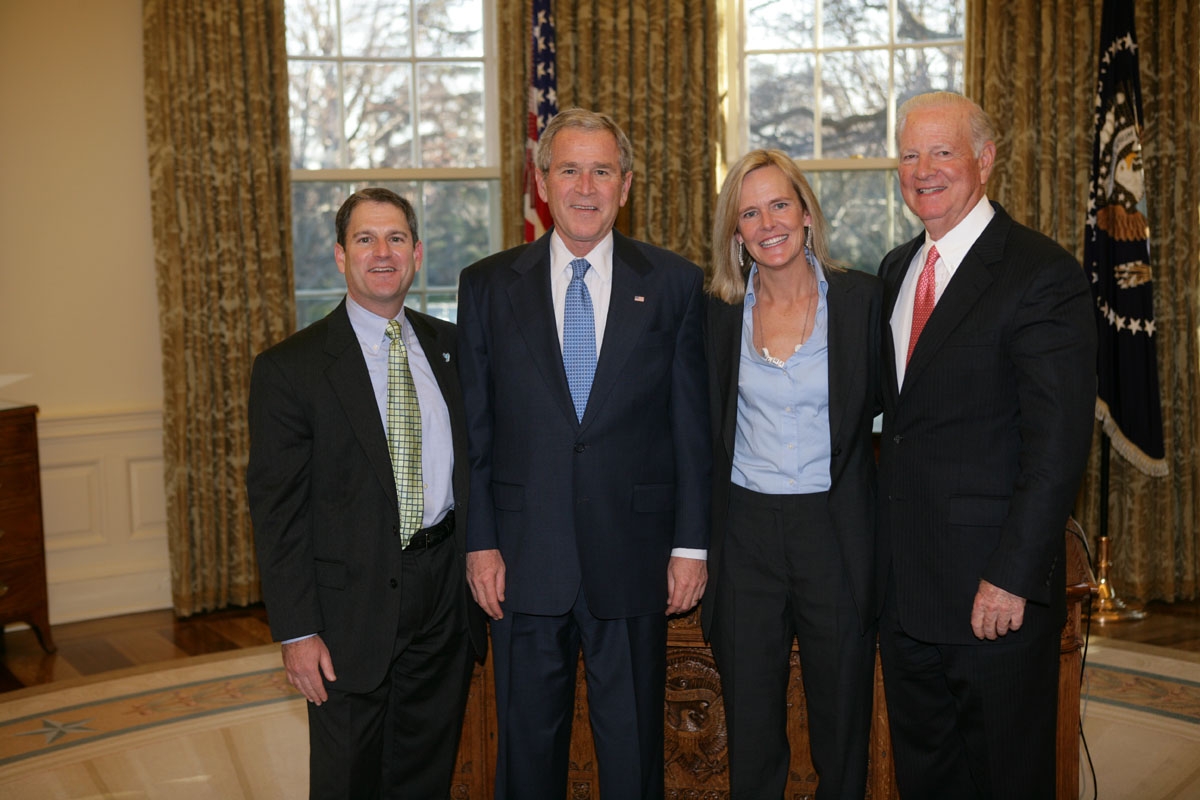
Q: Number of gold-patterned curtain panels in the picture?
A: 3